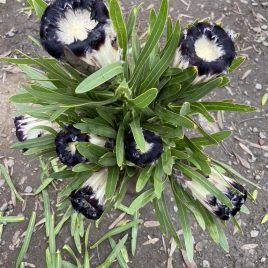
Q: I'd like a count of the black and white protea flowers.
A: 7